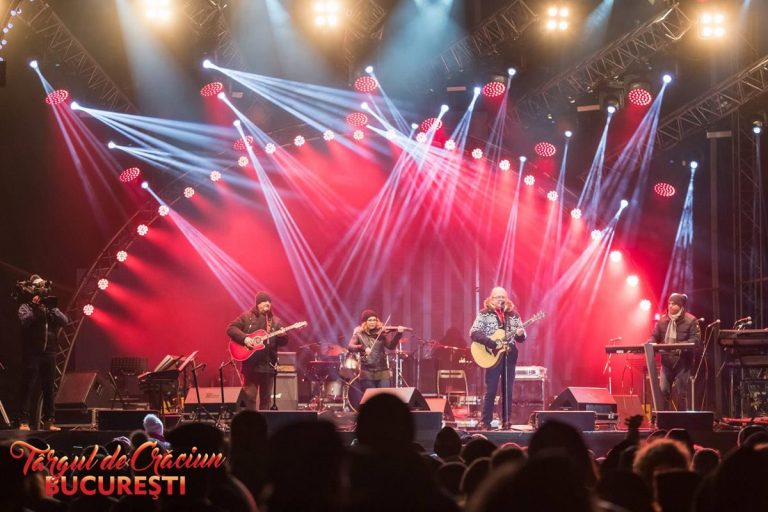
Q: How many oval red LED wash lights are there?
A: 11